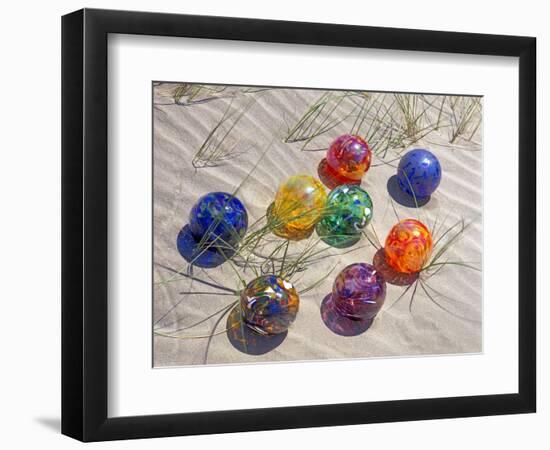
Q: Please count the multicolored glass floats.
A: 8